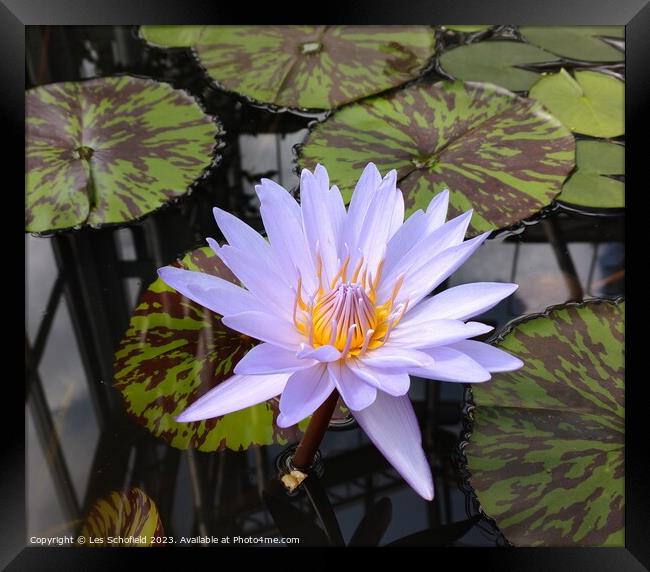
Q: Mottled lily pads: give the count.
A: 6